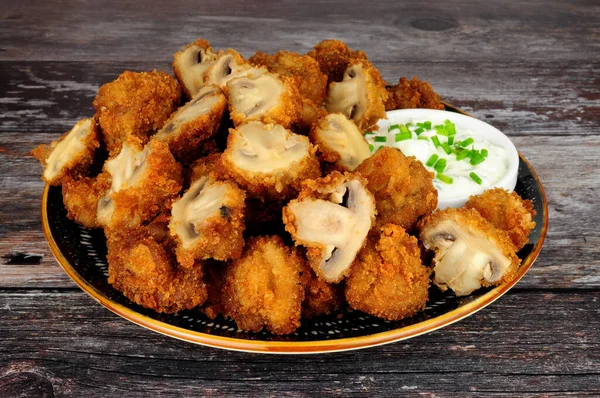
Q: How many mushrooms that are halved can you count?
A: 12